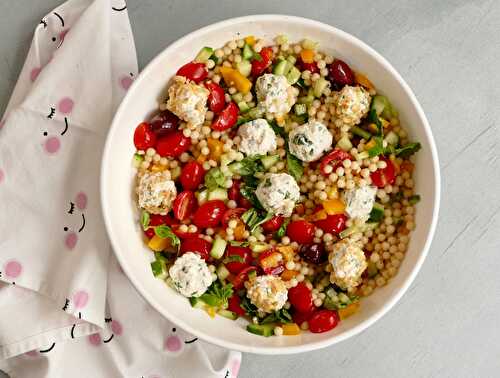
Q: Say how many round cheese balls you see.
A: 11